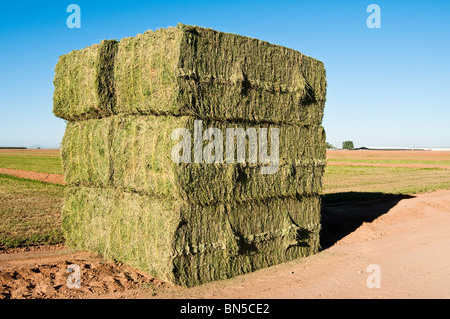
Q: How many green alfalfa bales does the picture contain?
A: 6